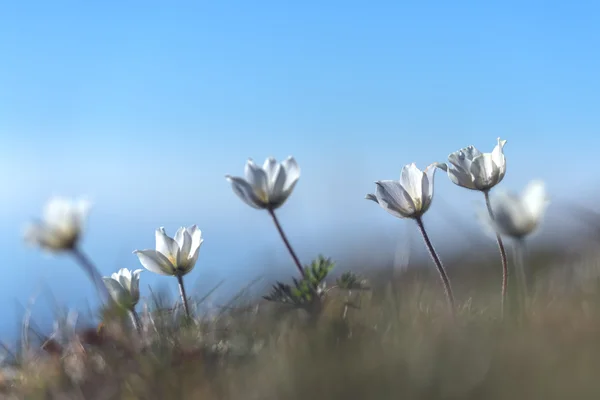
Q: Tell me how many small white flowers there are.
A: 7